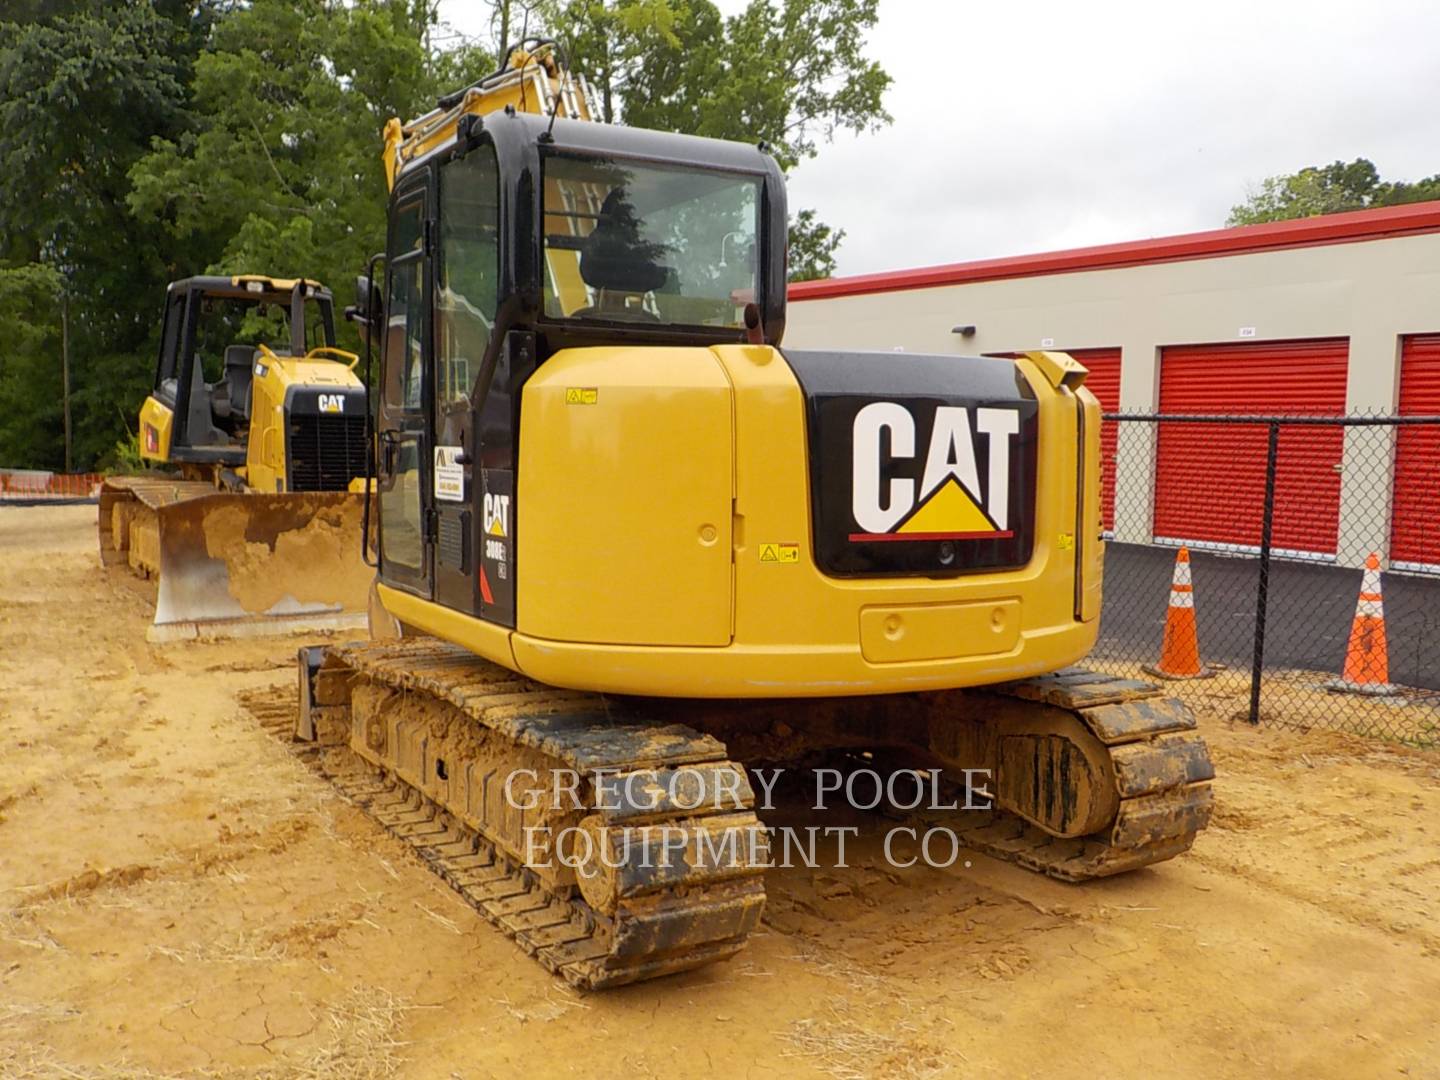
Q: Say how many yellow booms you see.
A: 1